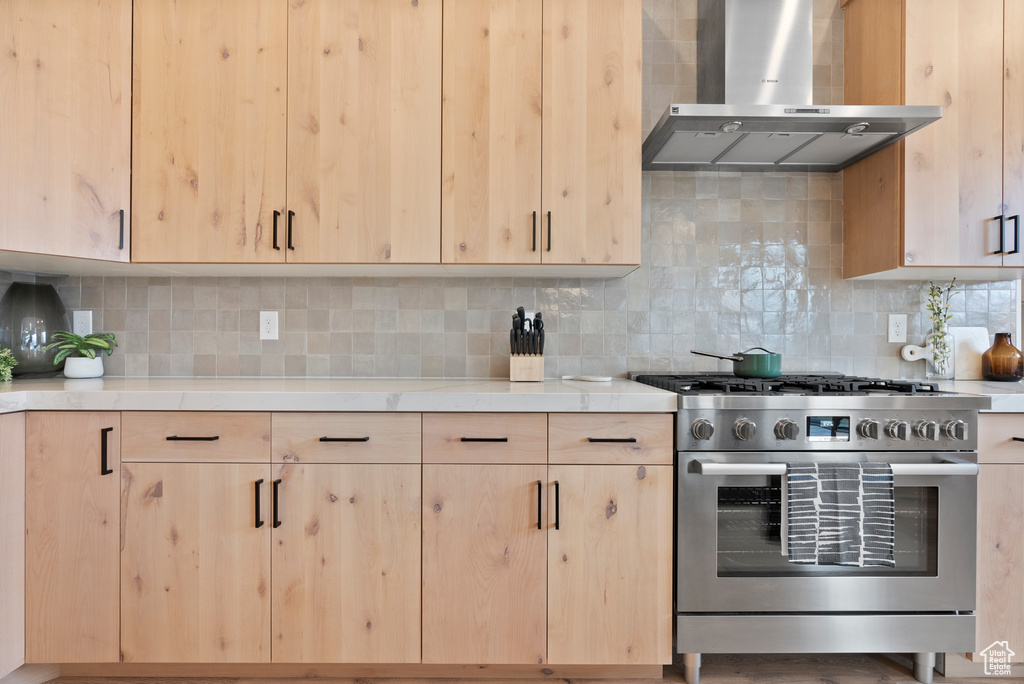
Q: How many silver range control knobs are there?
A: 7